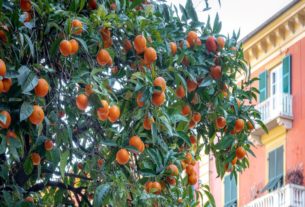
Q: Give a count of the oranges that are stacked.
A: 0